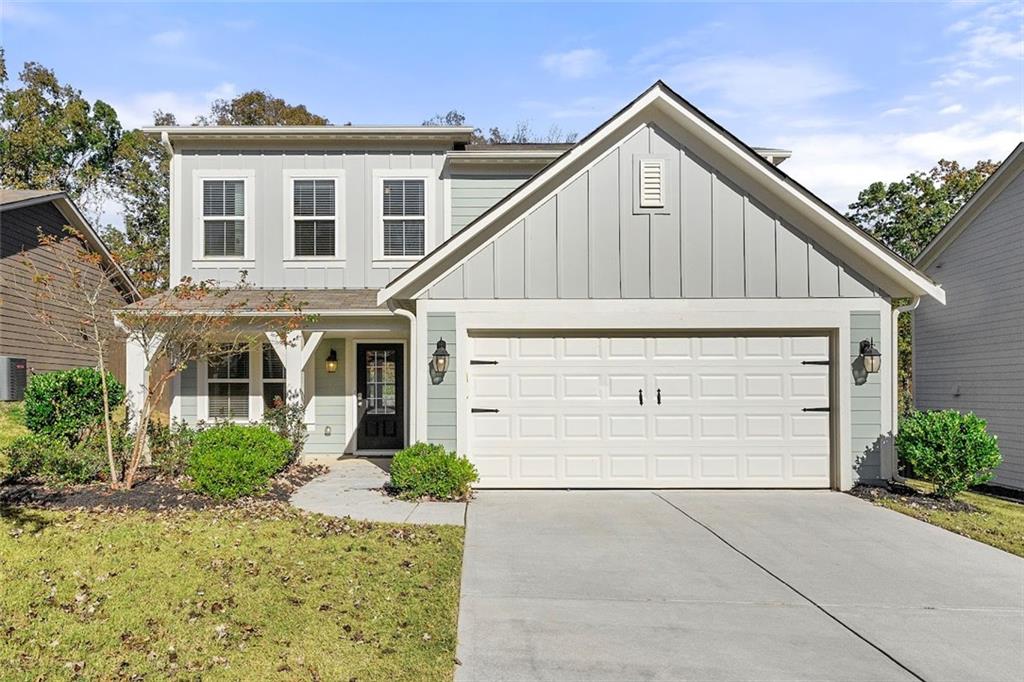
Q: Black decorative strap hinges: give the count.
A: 4